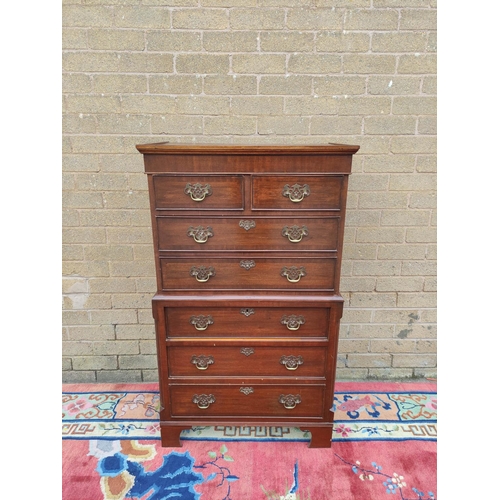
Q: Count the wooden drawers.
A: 7